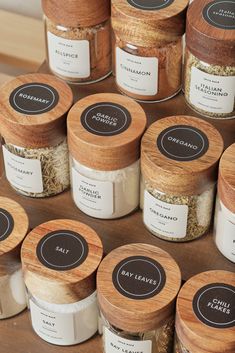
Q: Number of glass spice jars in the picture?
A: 11